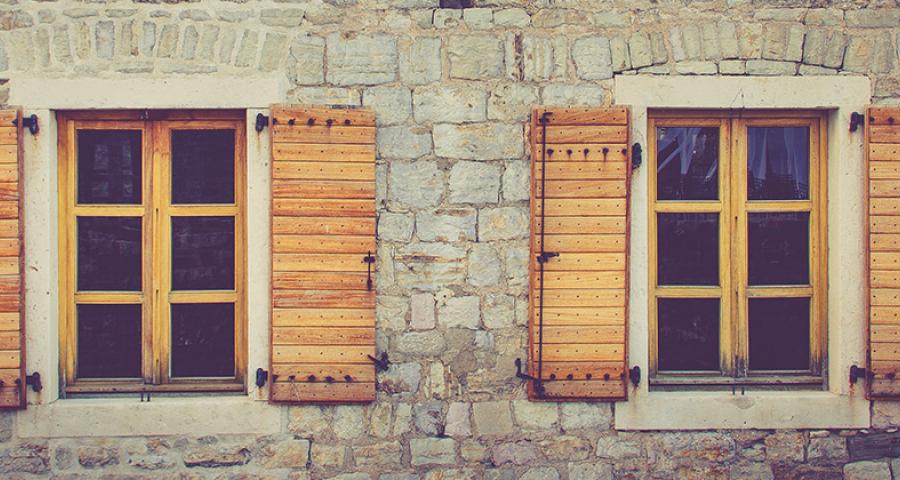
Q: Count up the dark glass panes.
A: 12